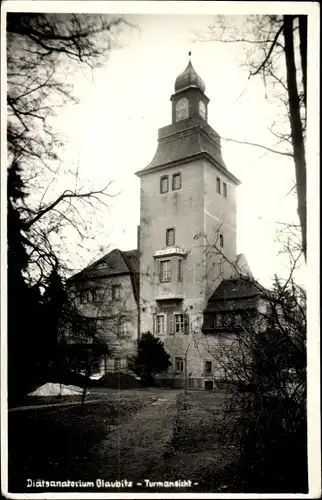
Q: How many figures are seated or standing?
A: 0